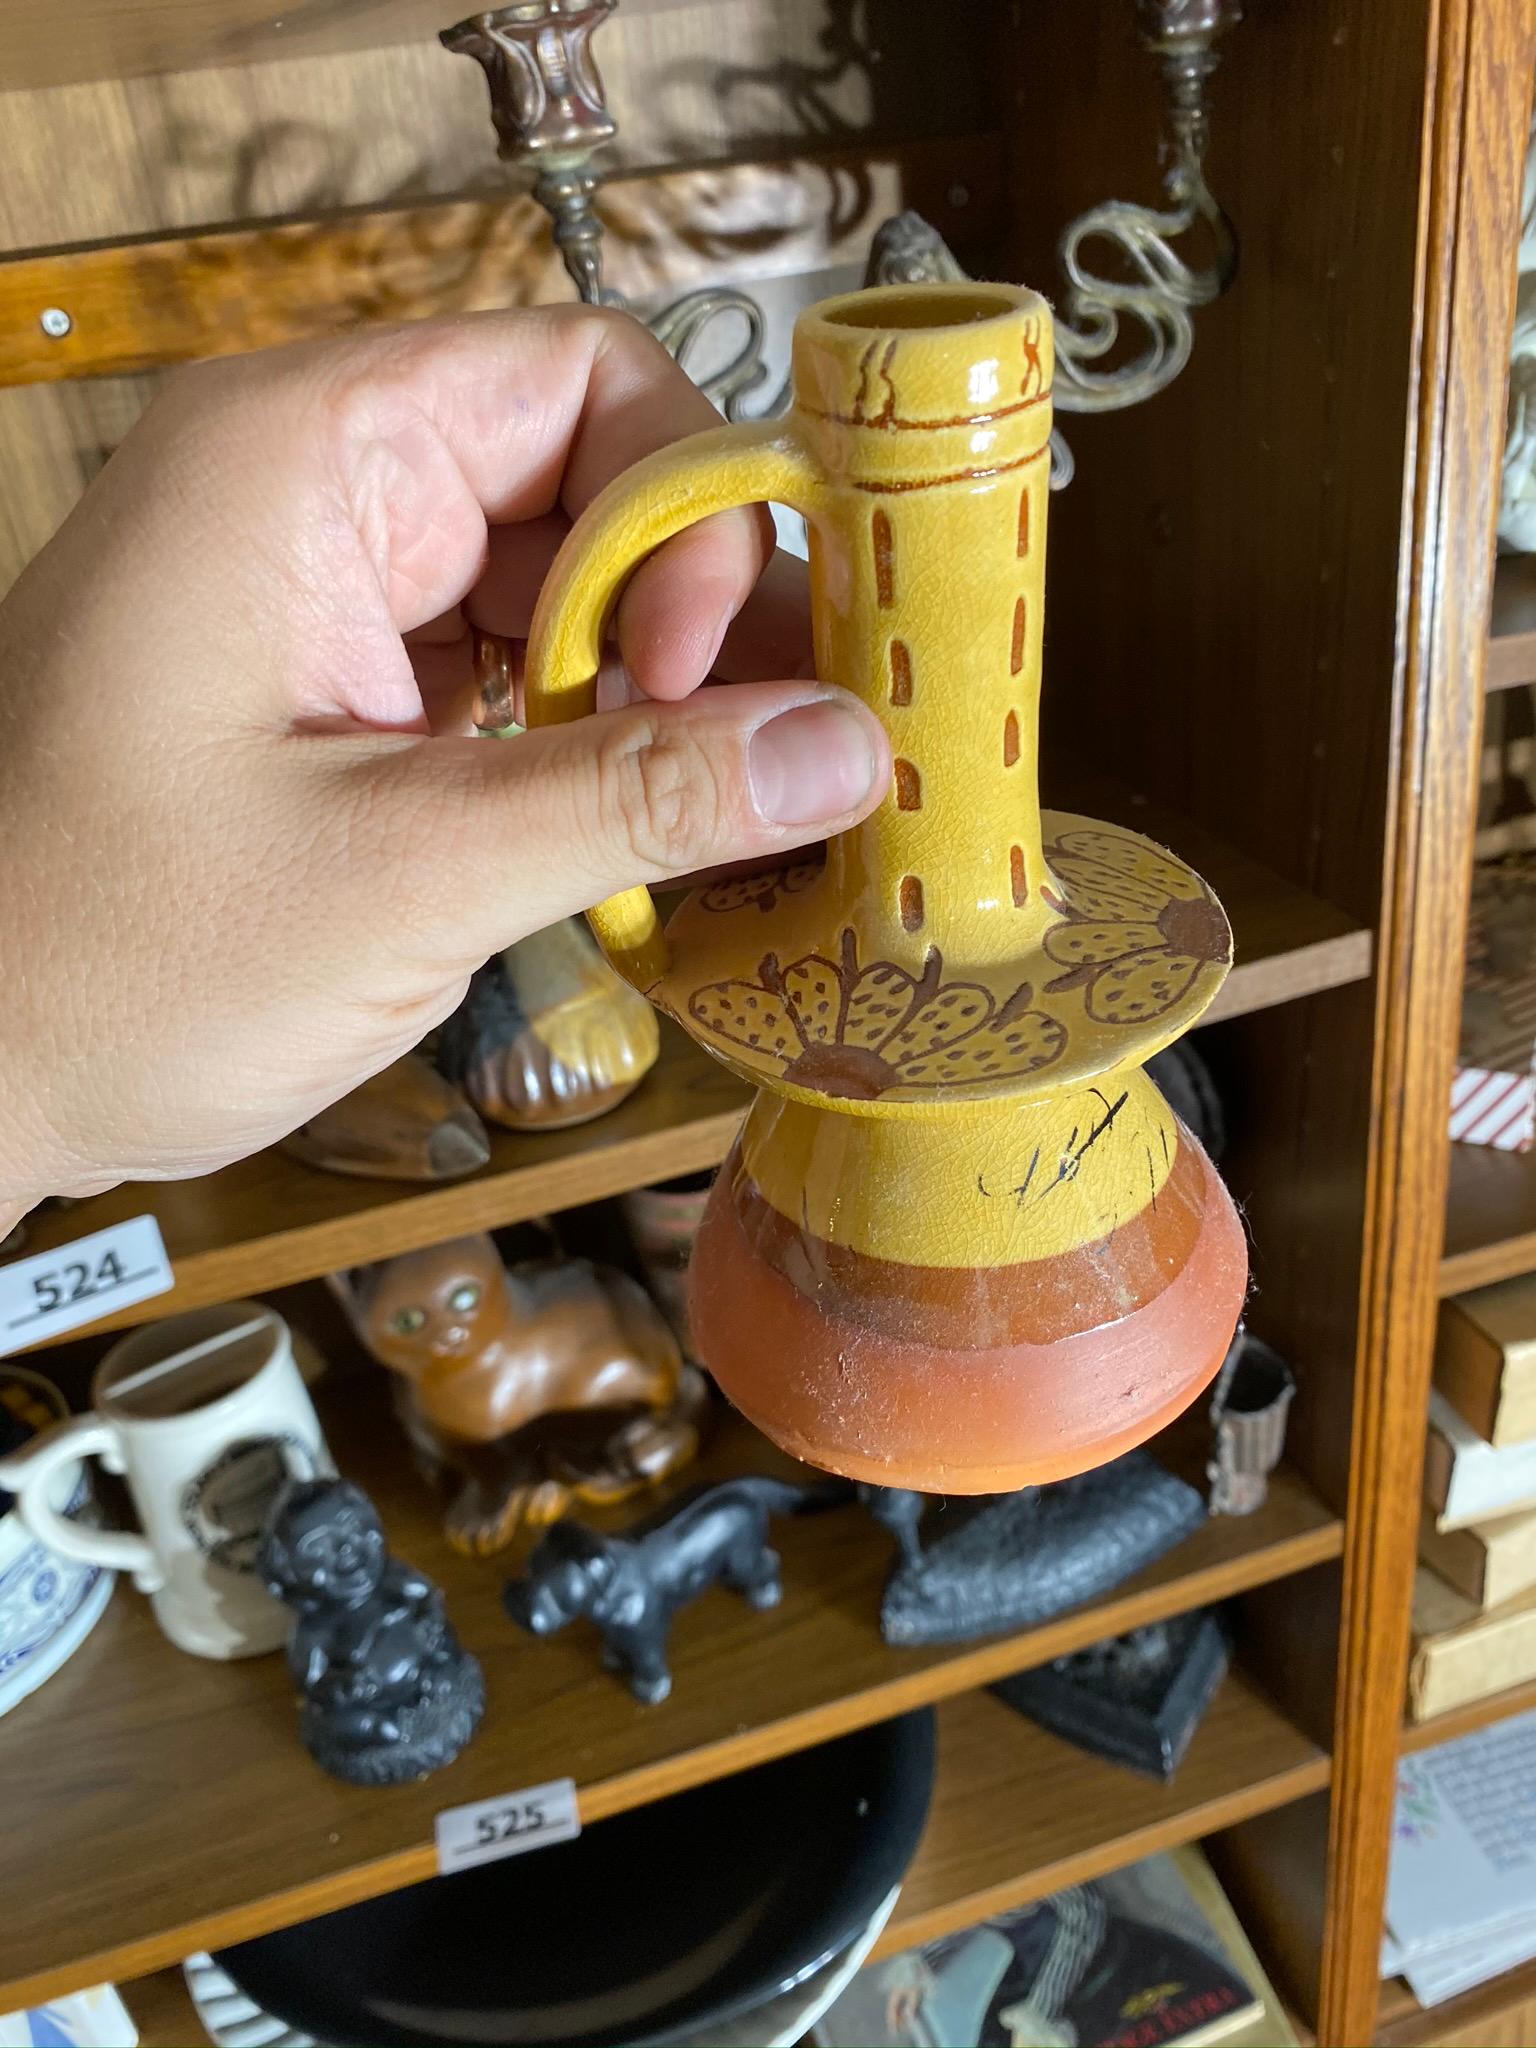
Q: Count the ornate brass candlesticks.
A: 2